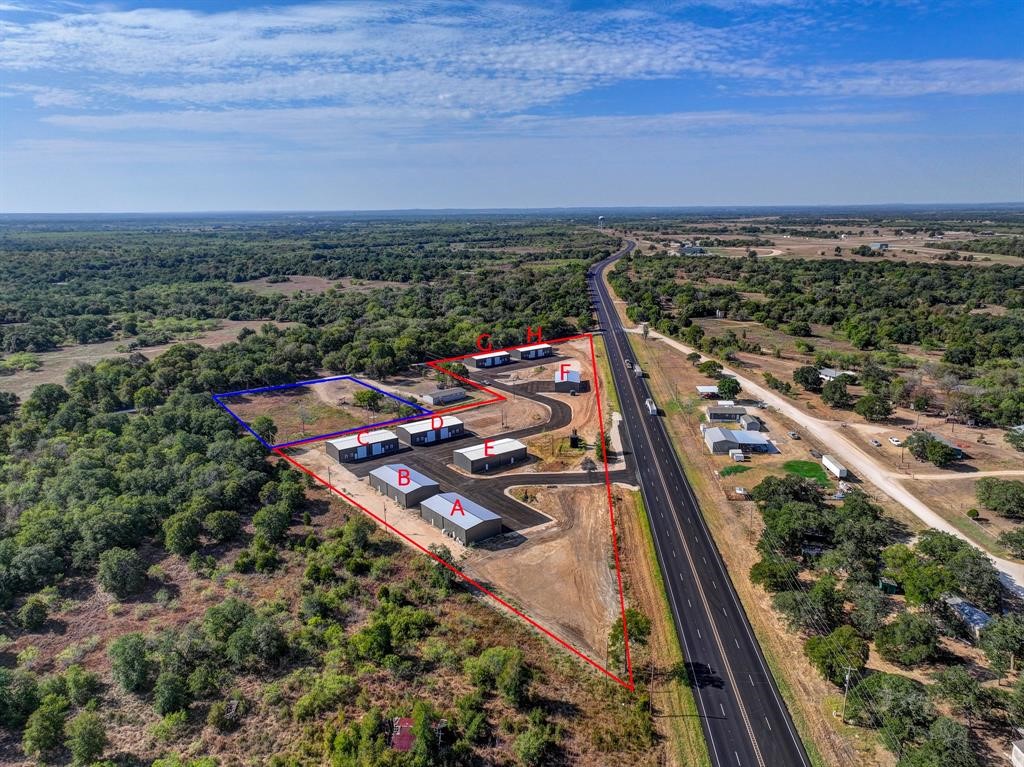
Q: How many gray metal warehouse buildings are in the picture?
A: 8